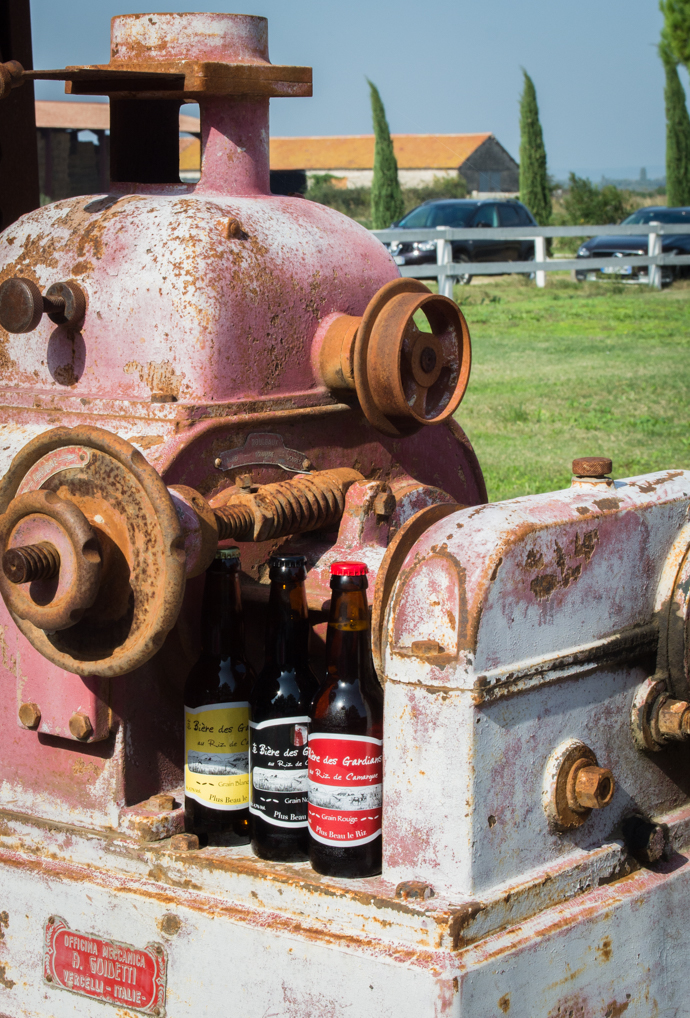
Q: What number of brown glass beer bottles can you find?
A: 3